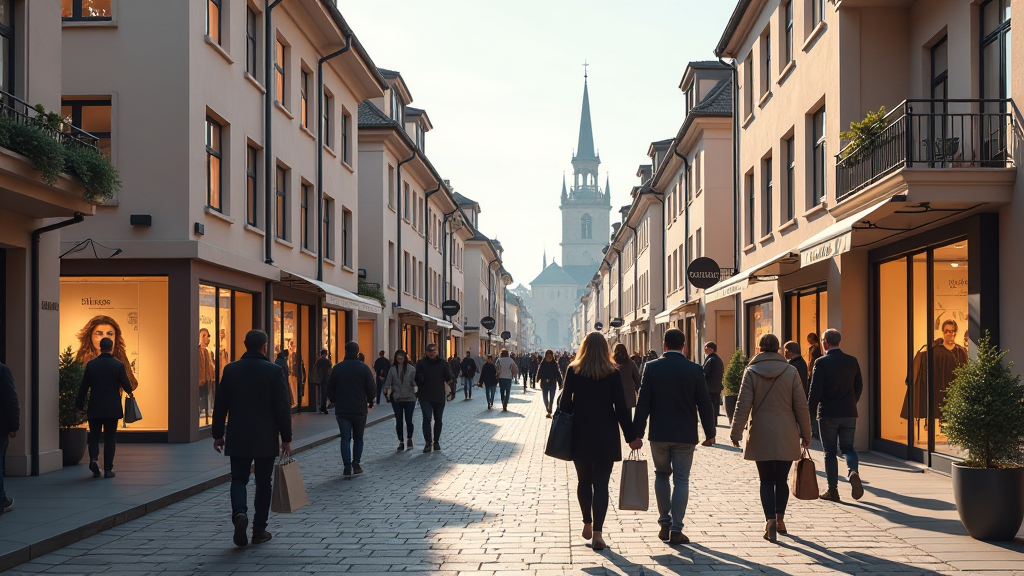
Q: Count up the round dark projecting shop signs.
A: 5